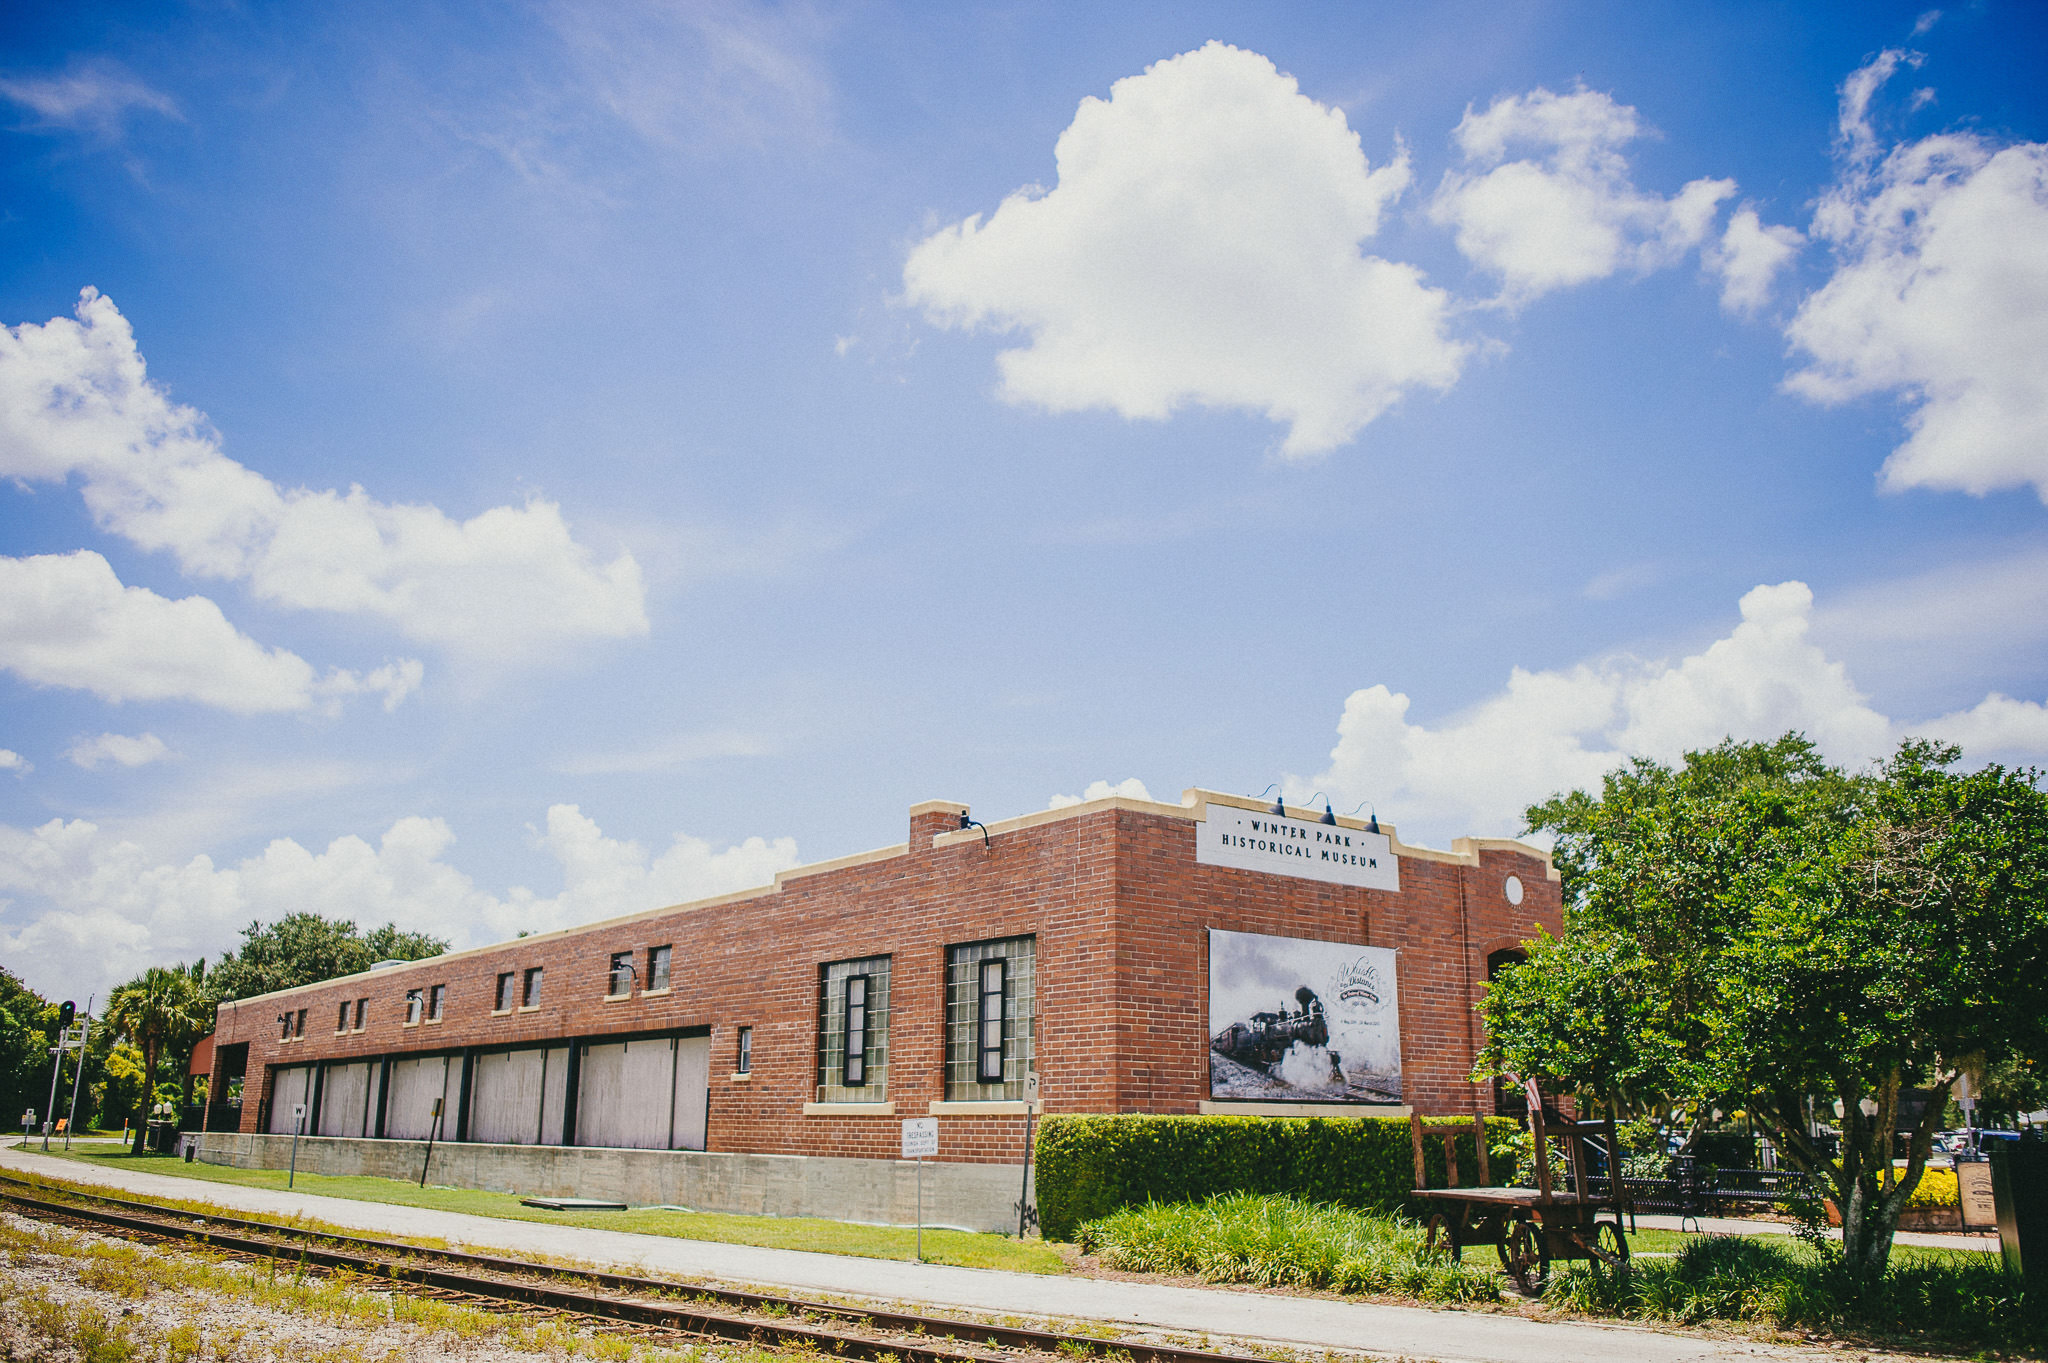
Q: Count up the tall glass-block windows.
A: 2